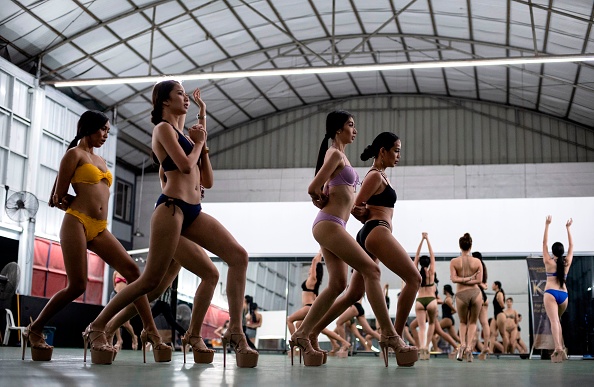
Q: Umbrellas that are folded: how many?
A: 0